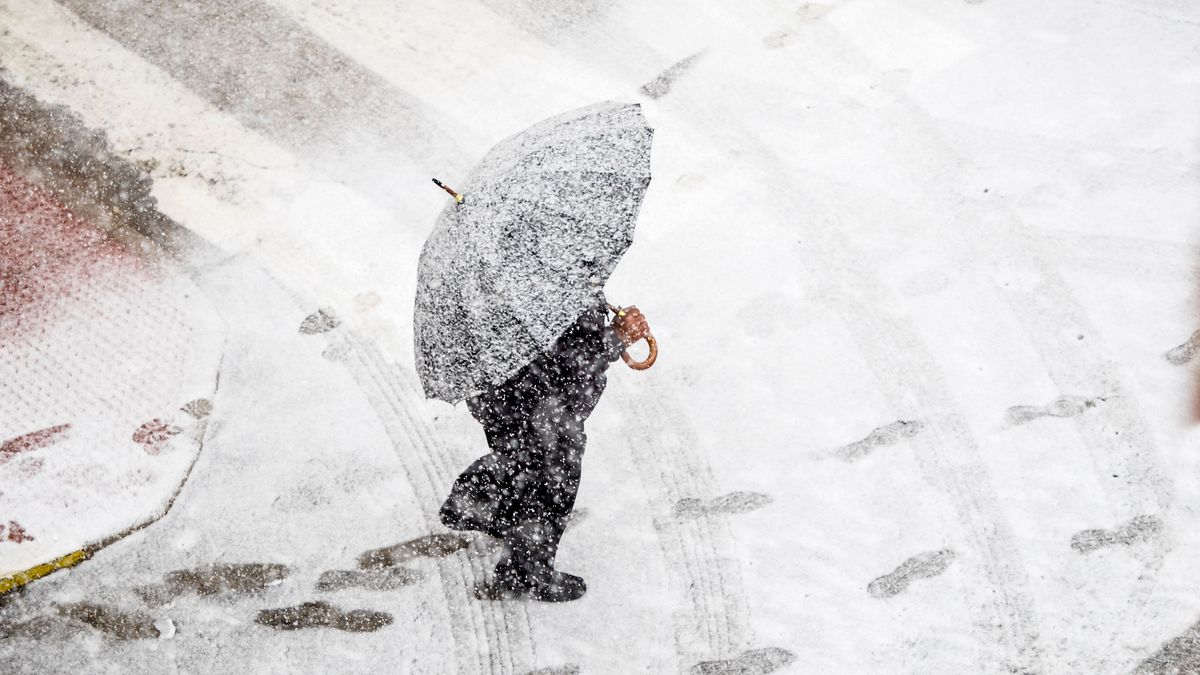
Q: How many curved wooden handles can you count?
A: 1